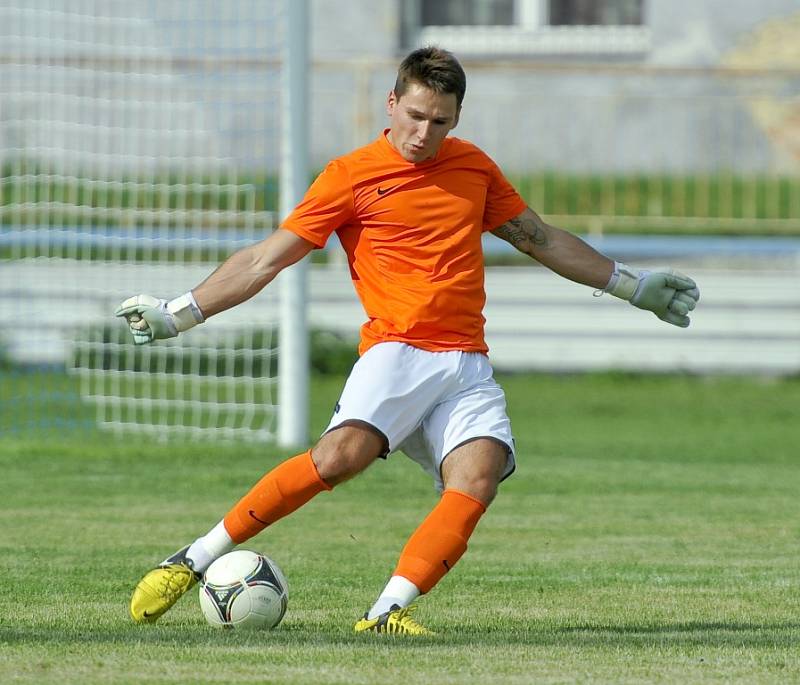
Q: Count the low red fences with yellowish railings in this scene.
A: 0